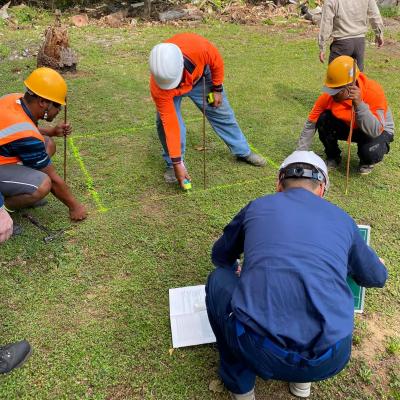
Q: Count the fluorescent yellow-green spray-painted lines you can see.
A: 4